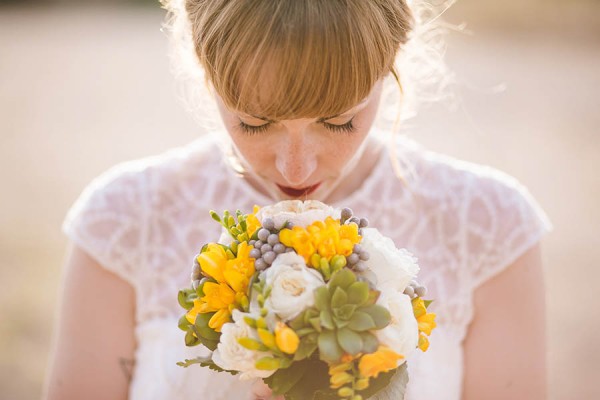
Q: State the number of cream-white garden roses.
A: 5